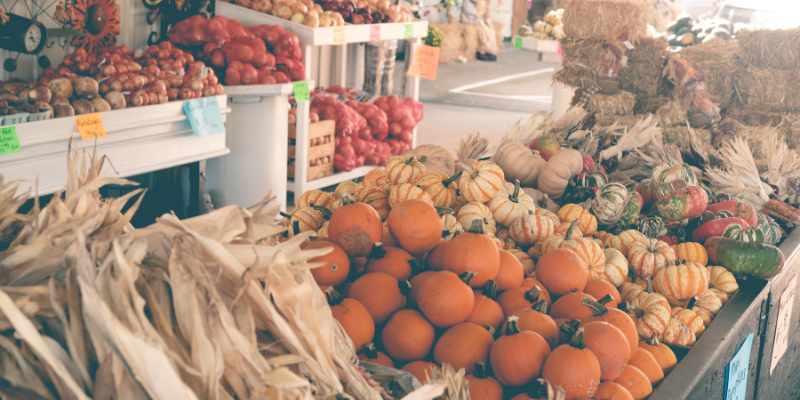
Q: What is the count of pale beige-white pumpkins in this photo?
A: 4